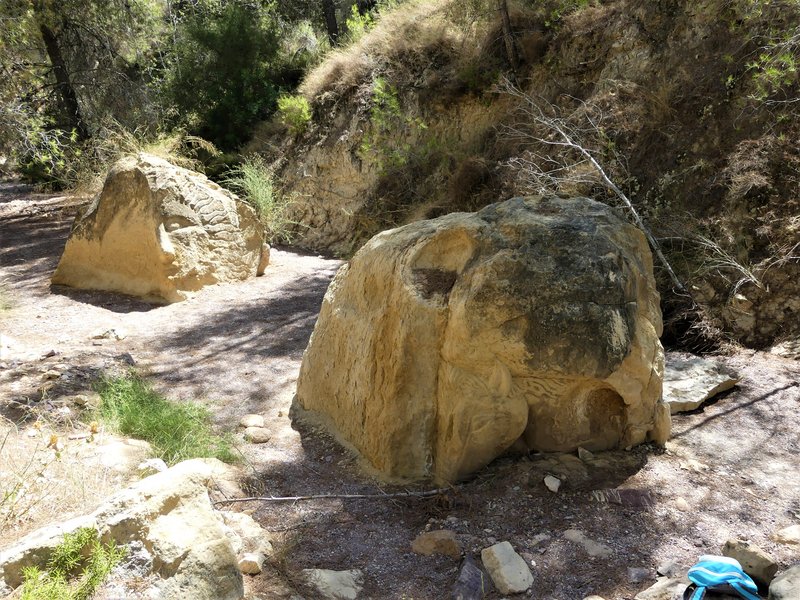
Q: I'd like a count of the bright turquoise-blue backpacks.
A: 1